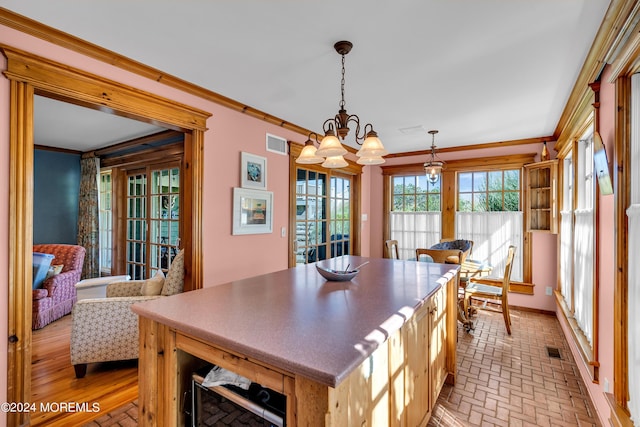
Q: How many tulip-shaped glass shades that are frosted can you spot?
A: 5